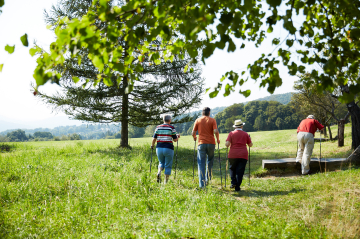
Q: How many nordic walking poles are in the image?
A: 8